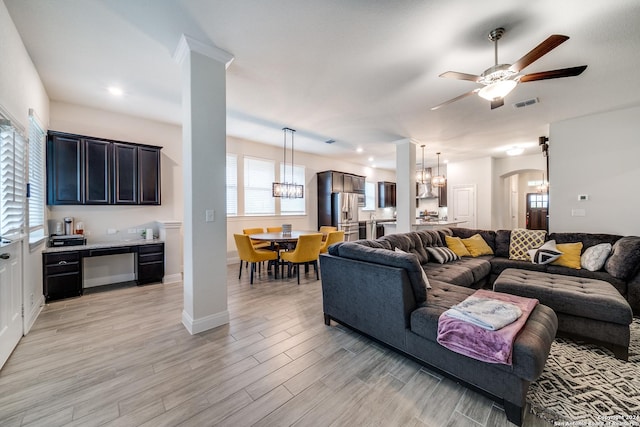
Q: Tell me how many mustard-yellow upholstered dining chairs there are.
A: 6